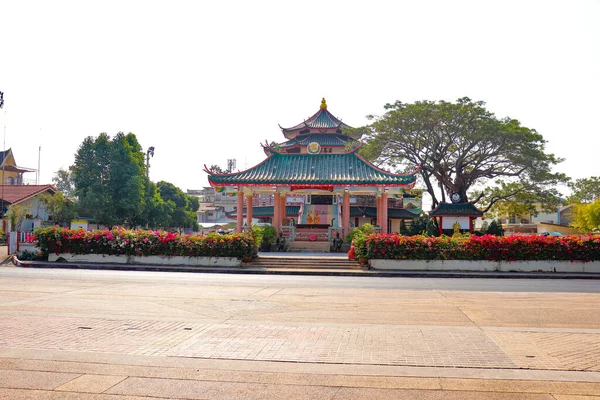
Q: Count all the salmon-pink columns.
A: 7